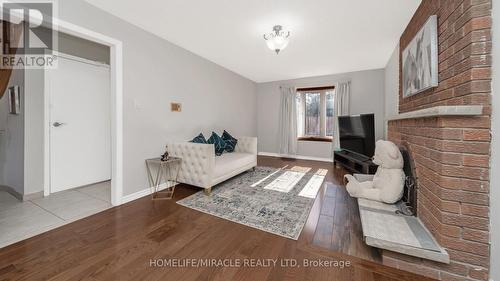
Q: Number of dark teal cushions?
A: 3